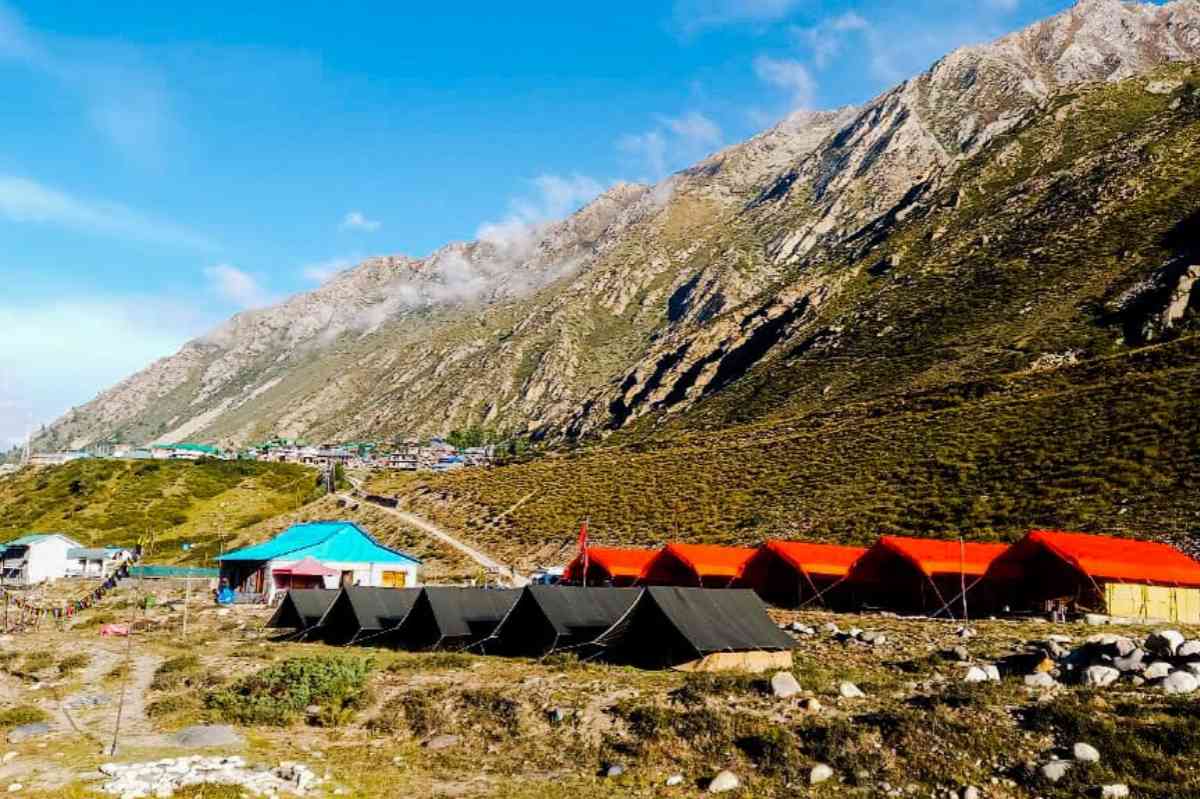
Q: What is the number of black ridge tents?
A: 5